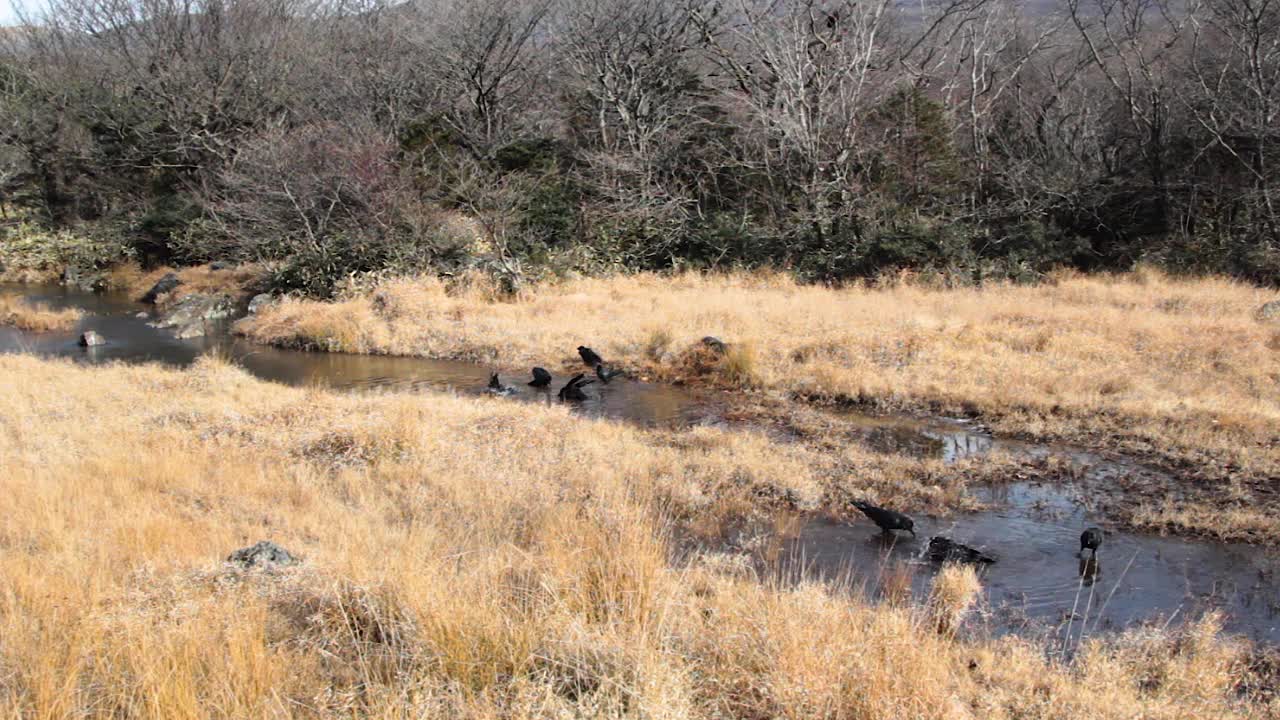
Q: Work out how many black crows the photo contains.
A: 8